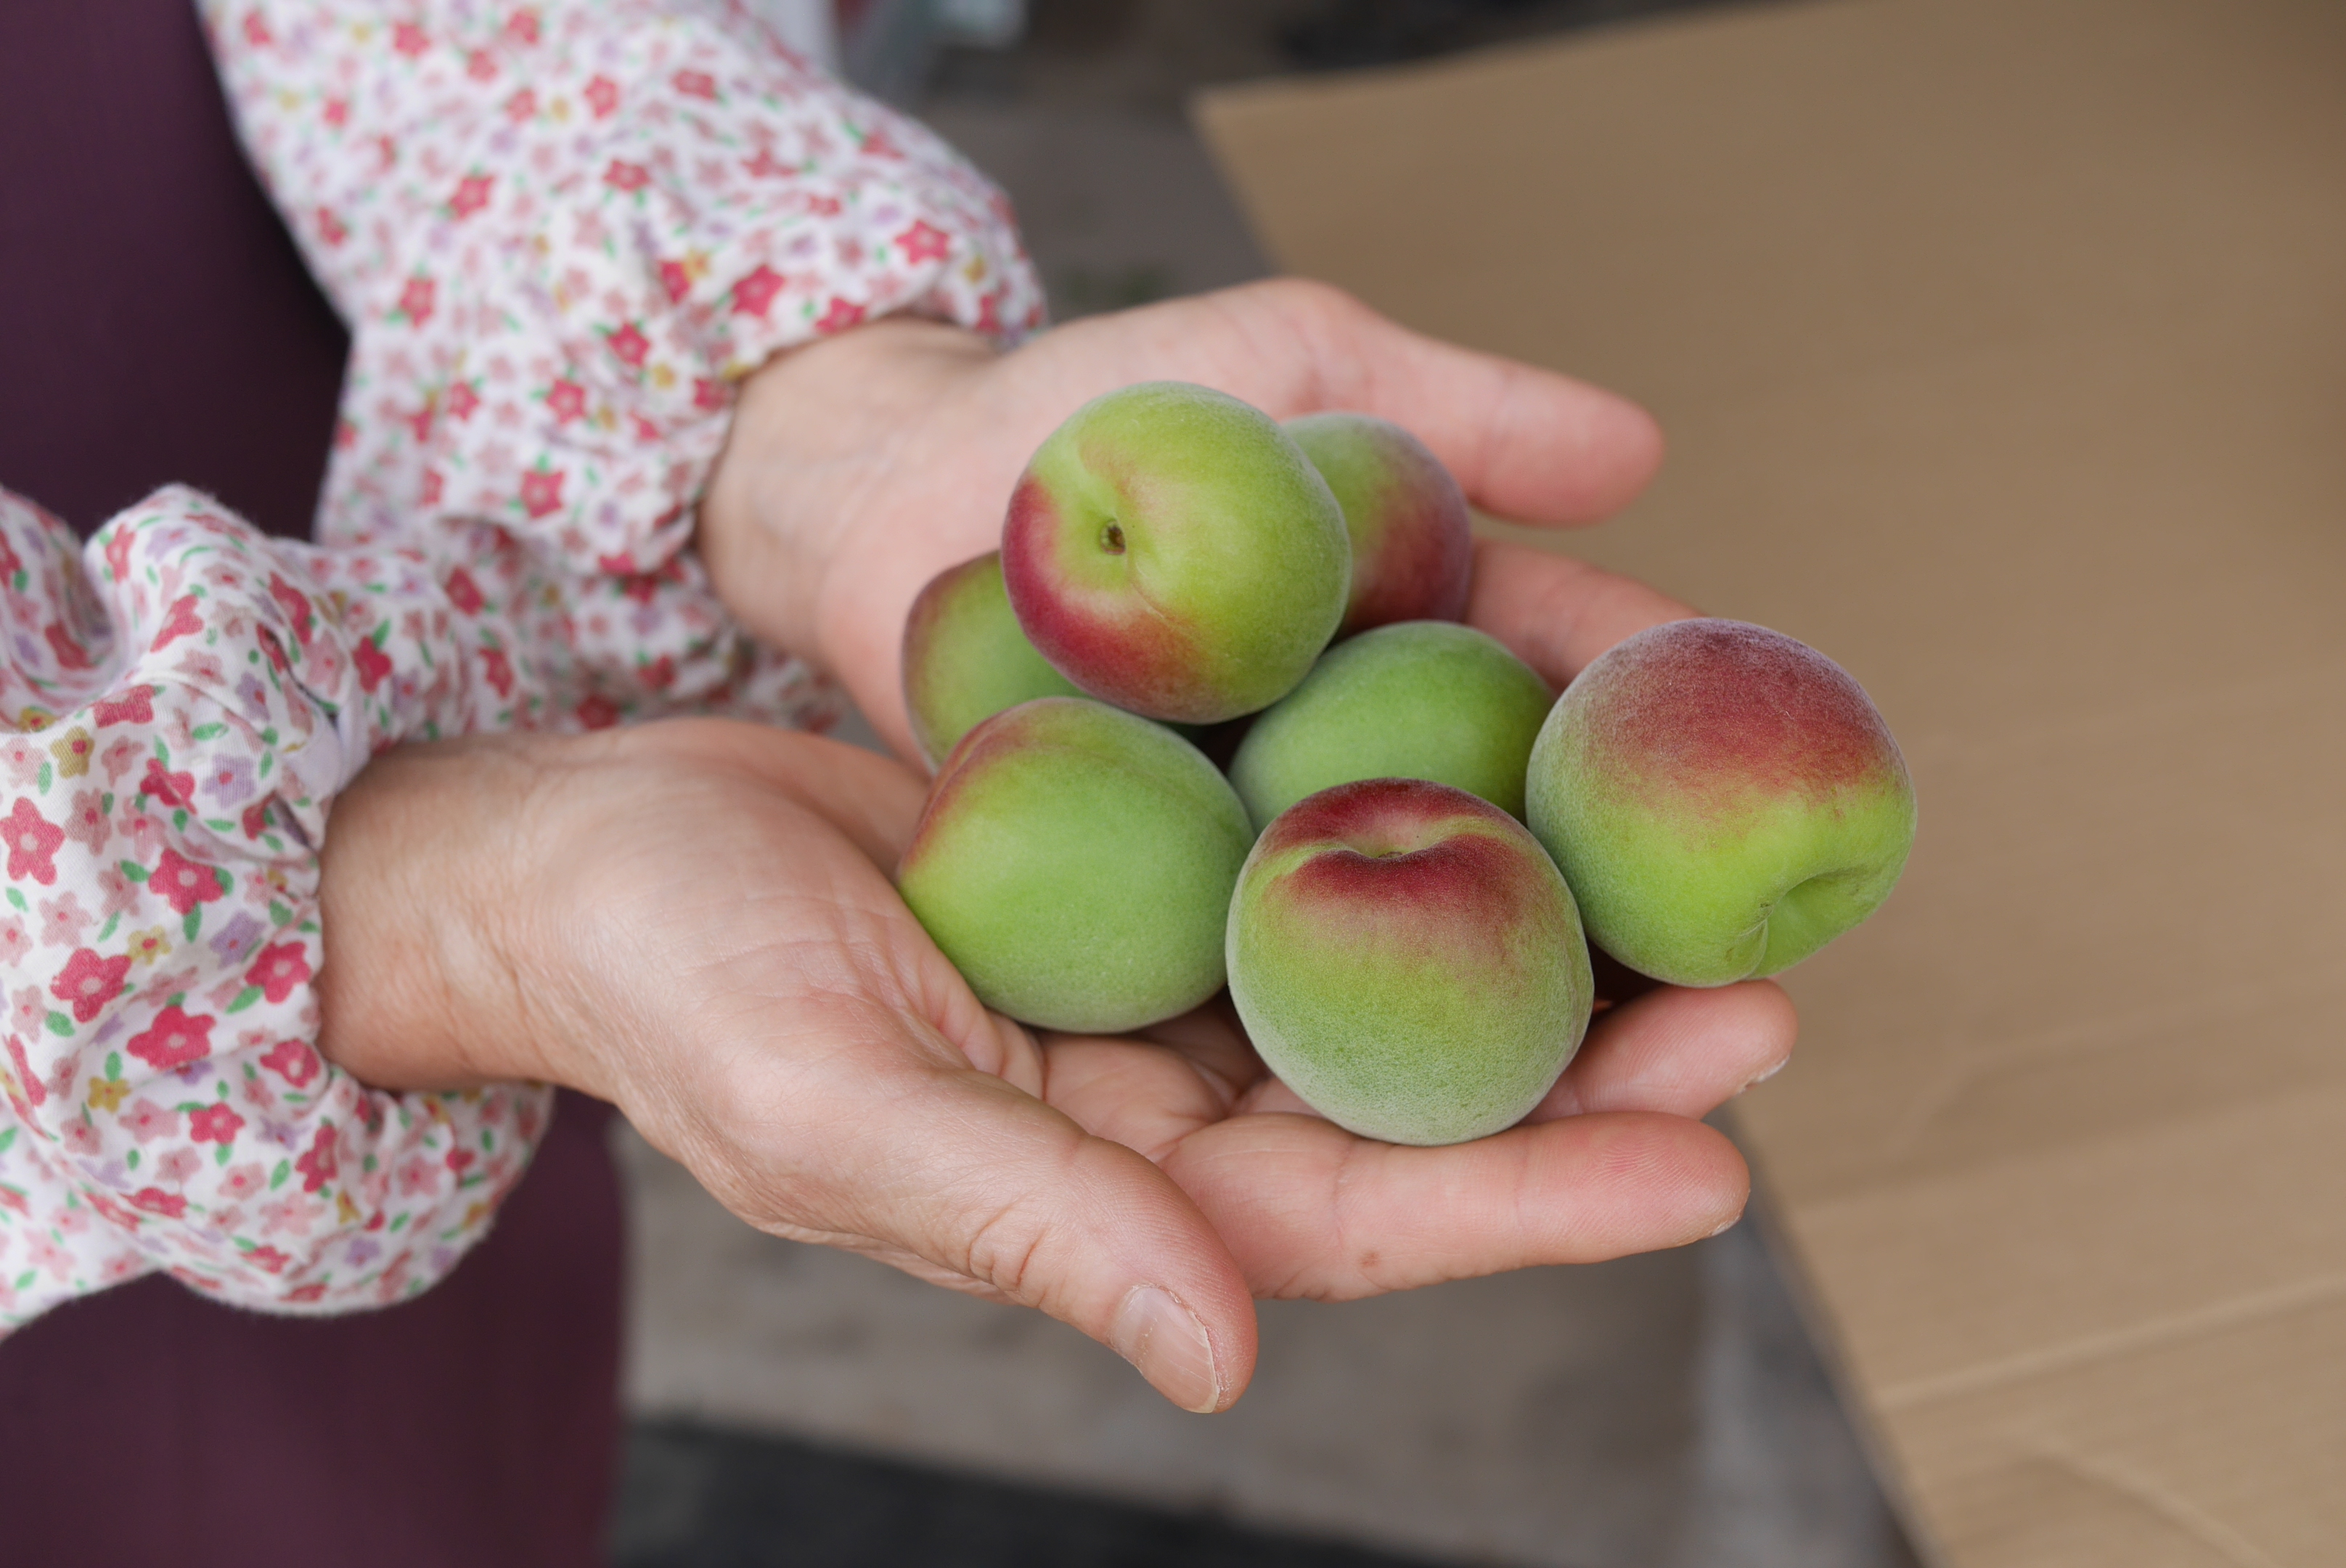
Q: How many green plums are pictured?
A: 7